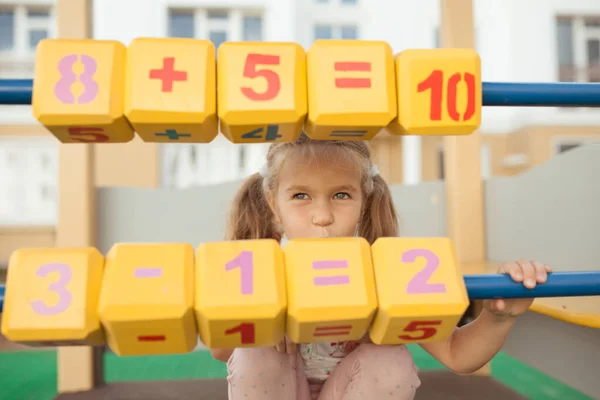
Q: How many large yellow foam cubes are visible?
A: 10